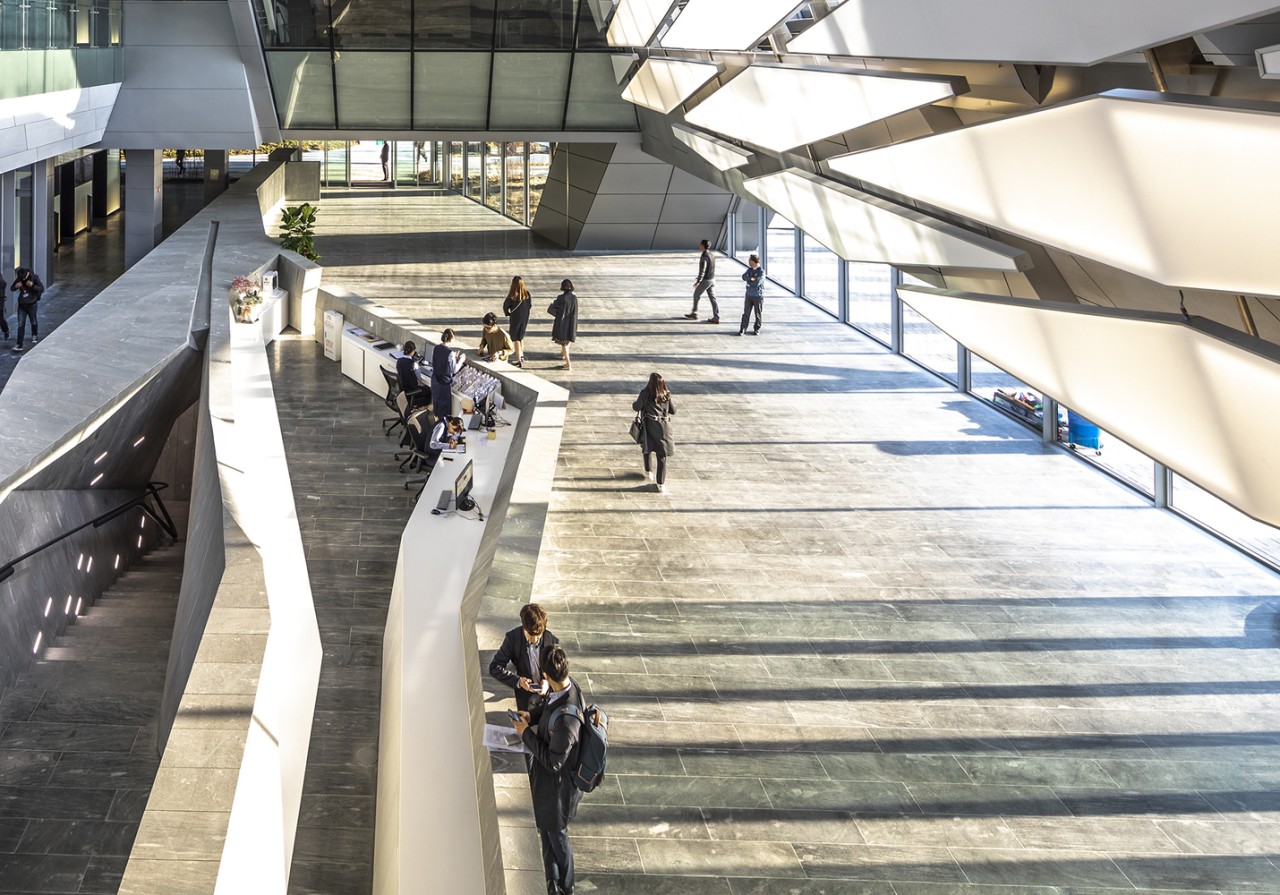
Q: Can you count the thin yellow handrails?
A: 0